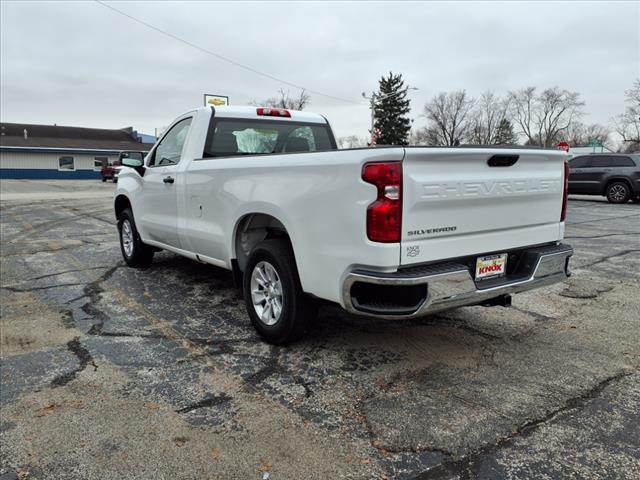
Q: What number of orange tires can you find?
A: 0